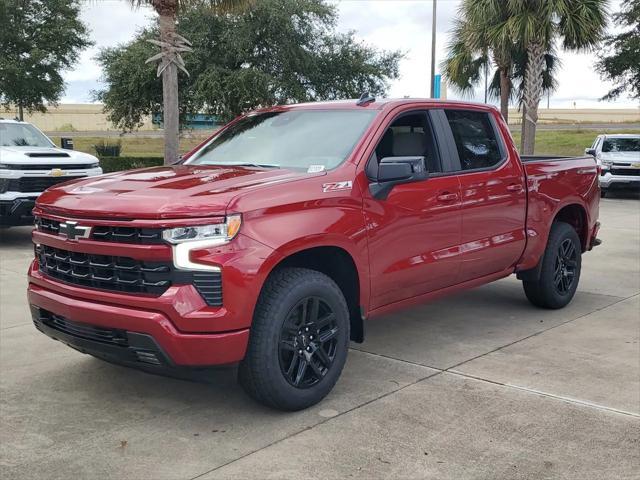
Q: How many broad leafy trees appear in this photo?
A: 3